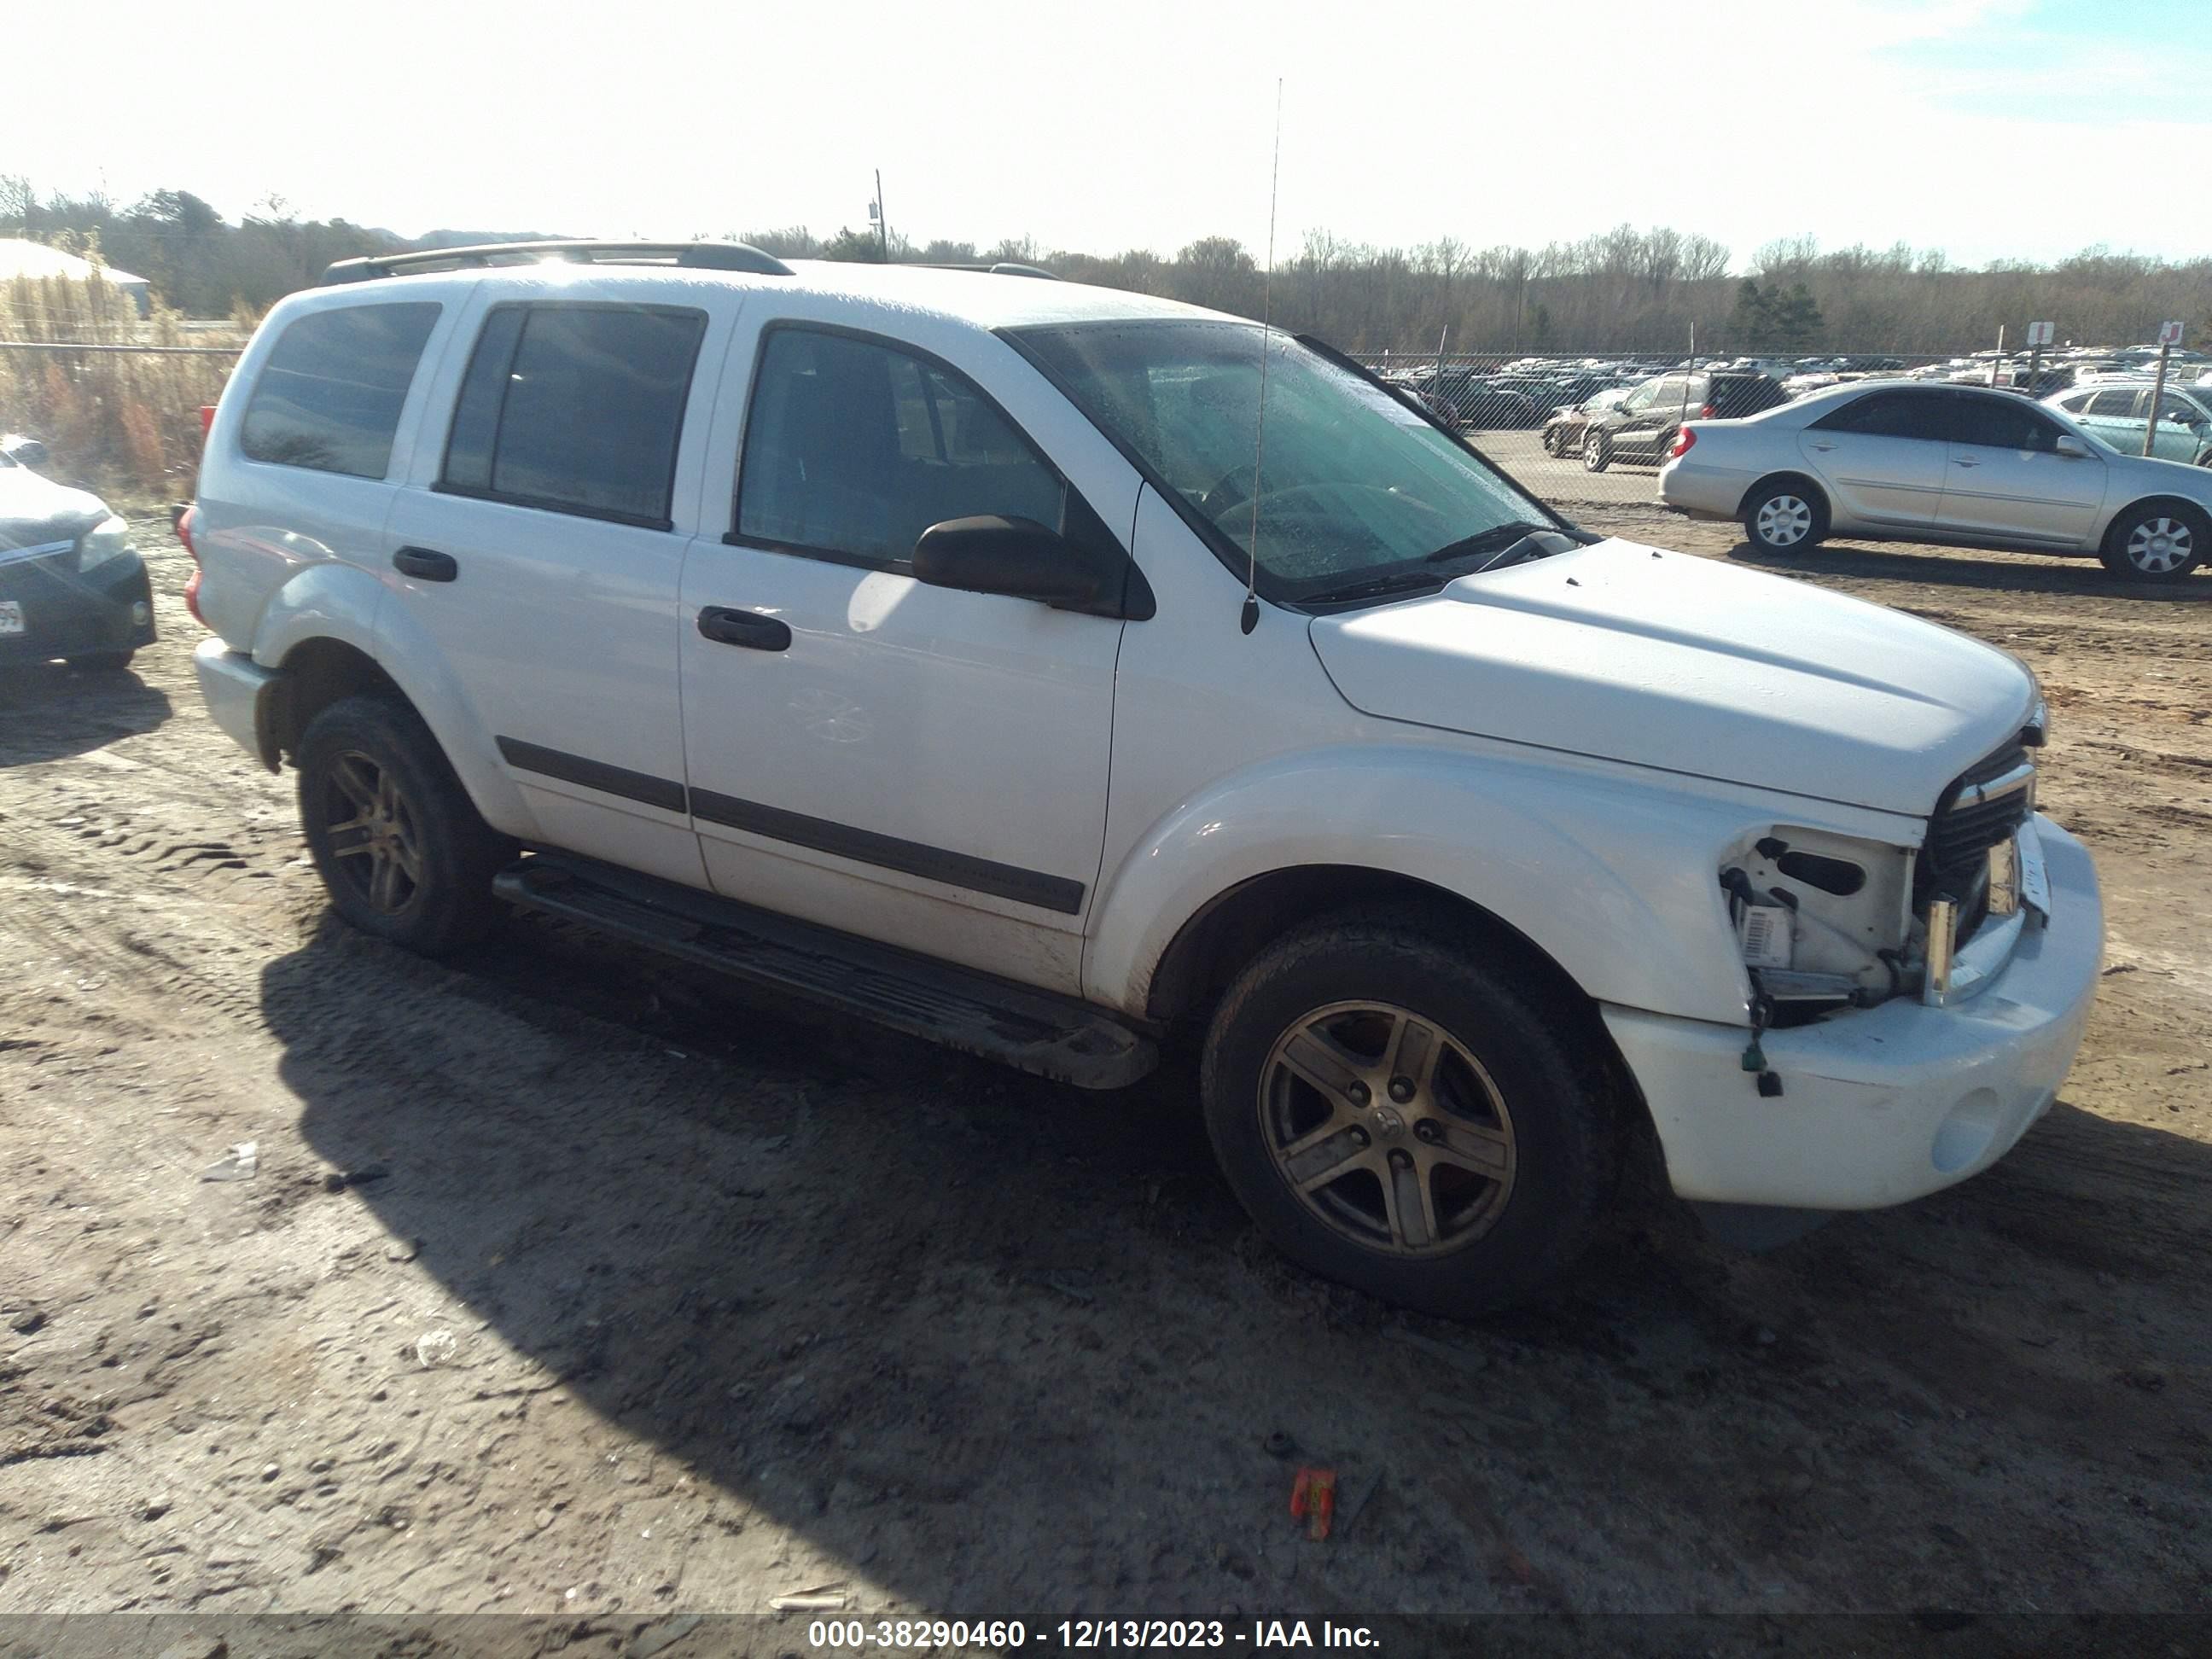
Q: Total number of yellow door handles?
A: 0